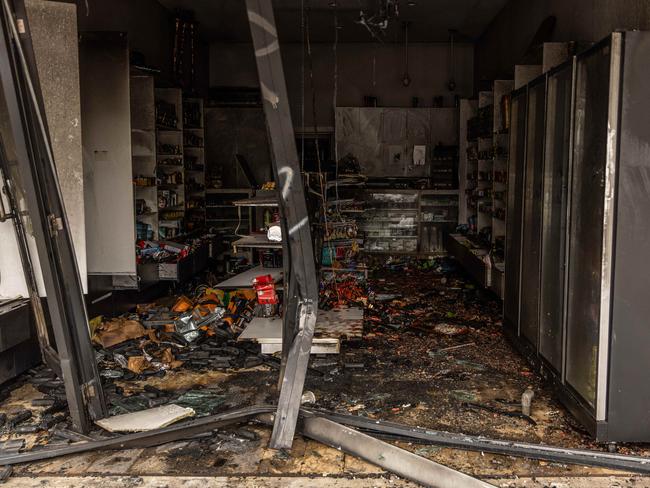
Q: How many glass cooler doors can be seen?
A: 4